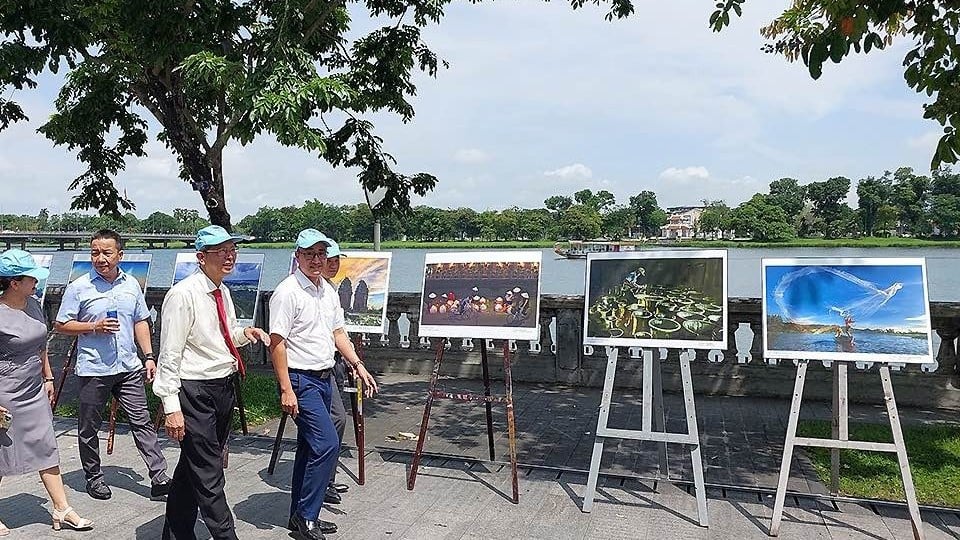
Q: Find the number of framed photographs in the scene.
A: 7